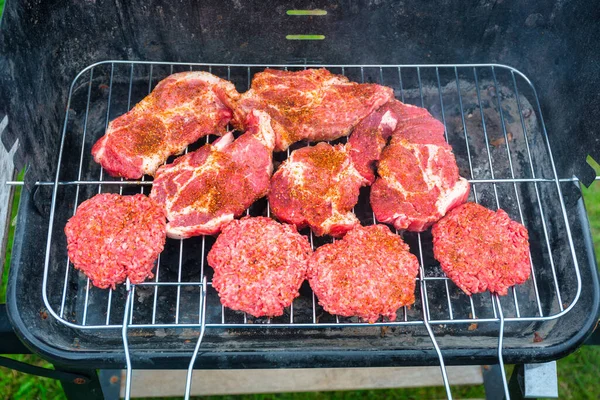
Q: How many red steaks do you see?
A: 5